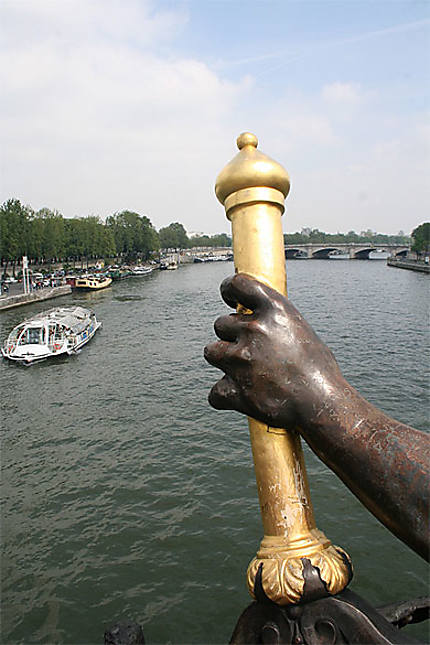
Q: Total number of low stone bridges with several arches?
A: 1